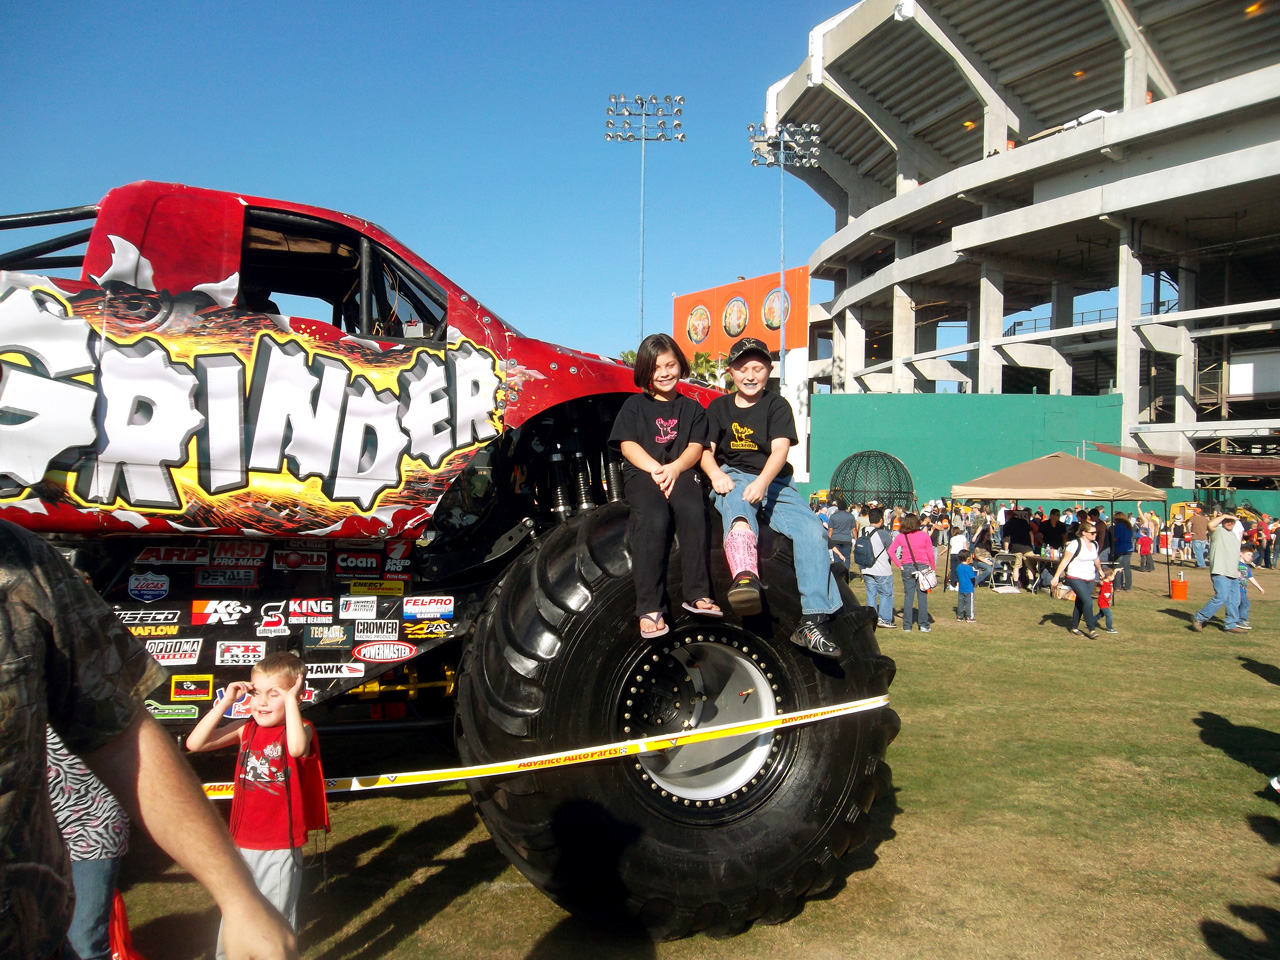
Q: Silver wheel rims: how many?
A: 1